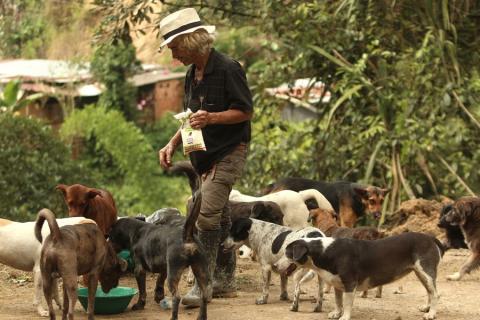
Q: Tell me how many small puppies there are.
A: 0